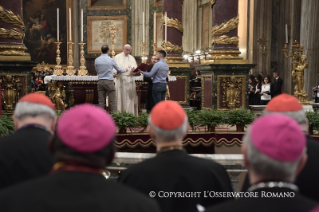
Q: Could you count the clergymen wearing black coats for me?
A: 5